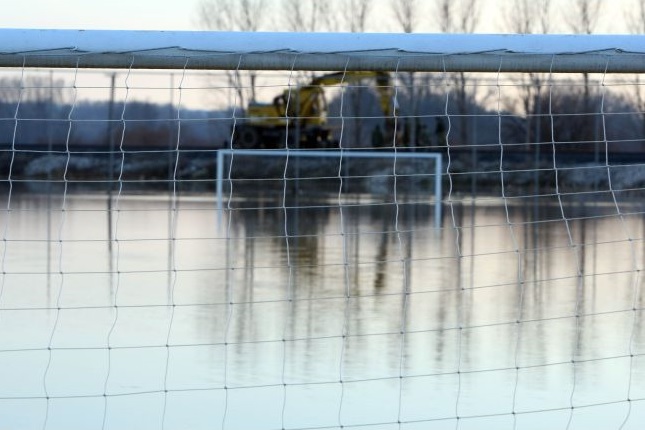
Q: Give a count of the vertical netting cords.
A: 12